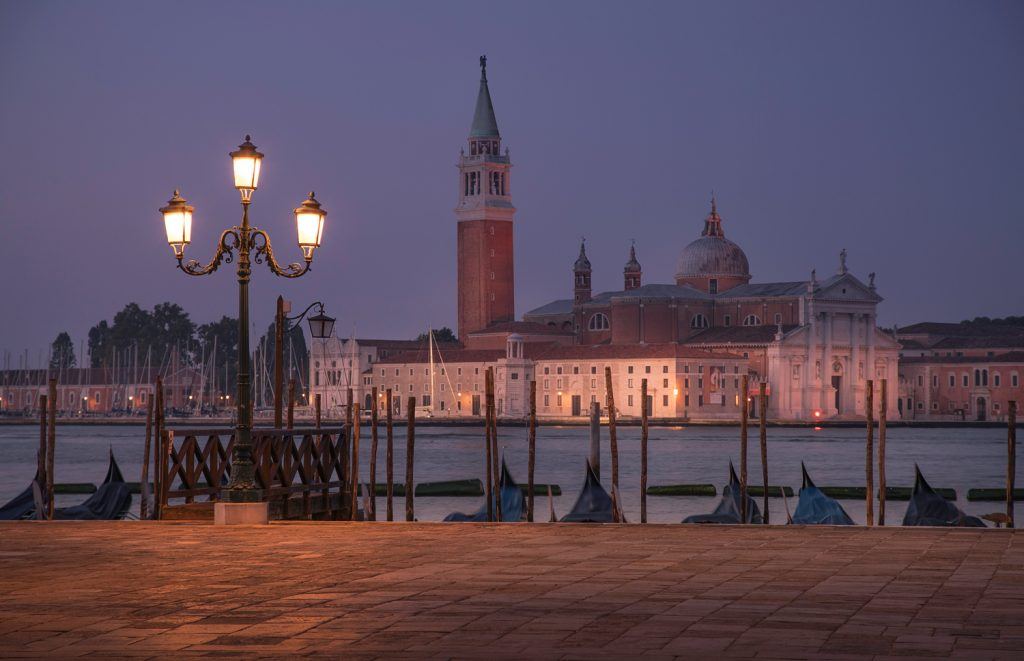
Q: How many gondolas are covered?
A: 7